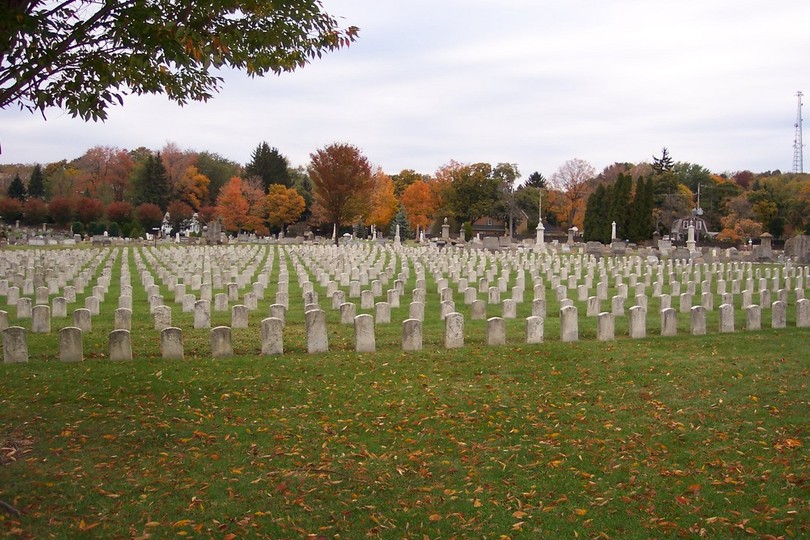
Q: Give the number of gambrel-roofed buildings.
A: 1